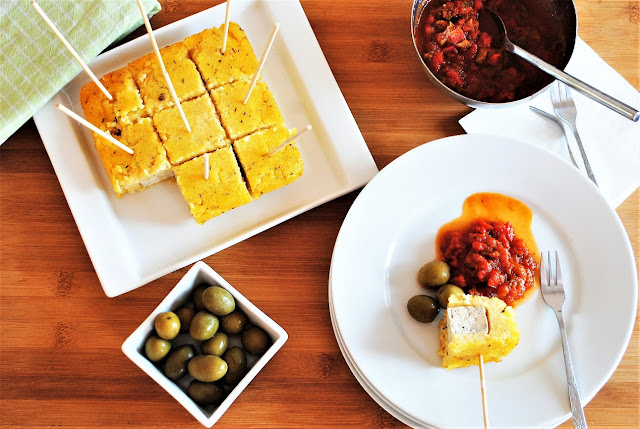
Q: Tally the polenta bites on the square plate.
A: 8